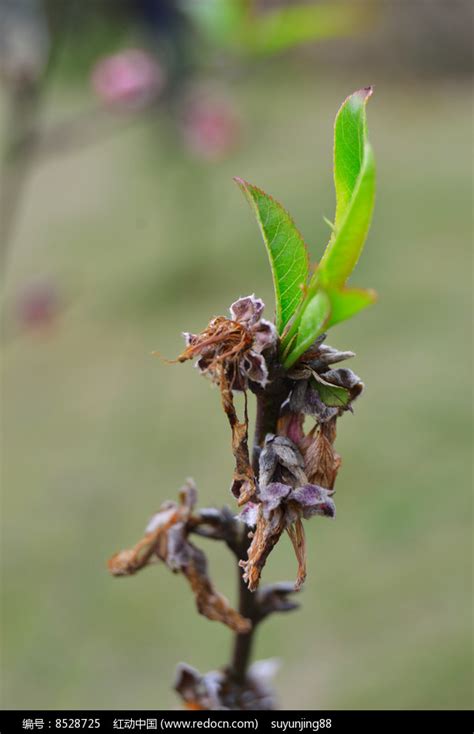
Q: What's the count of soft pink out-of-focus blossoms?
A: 3